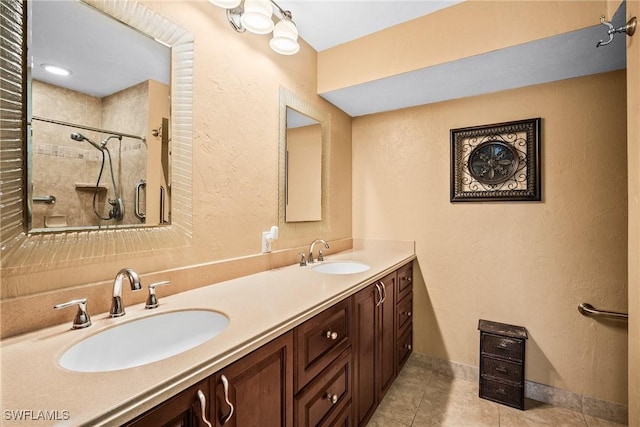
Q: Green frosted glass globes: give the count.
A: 0